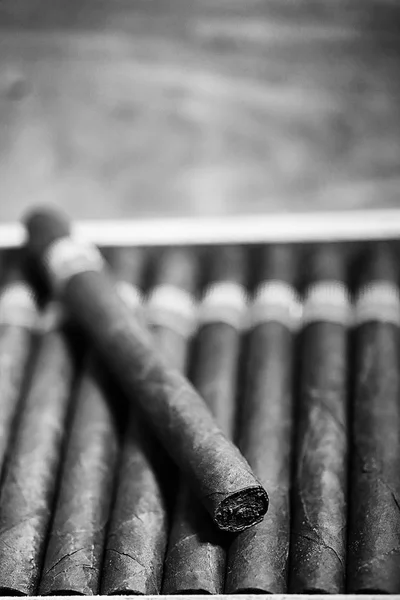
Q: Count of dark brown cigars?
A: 0